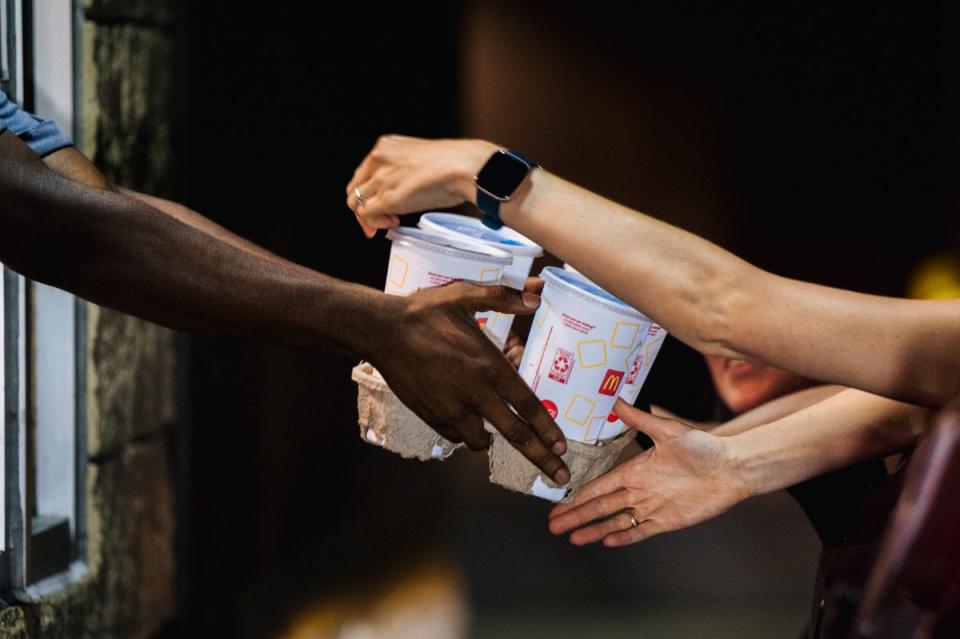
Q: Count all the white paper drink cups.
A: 4